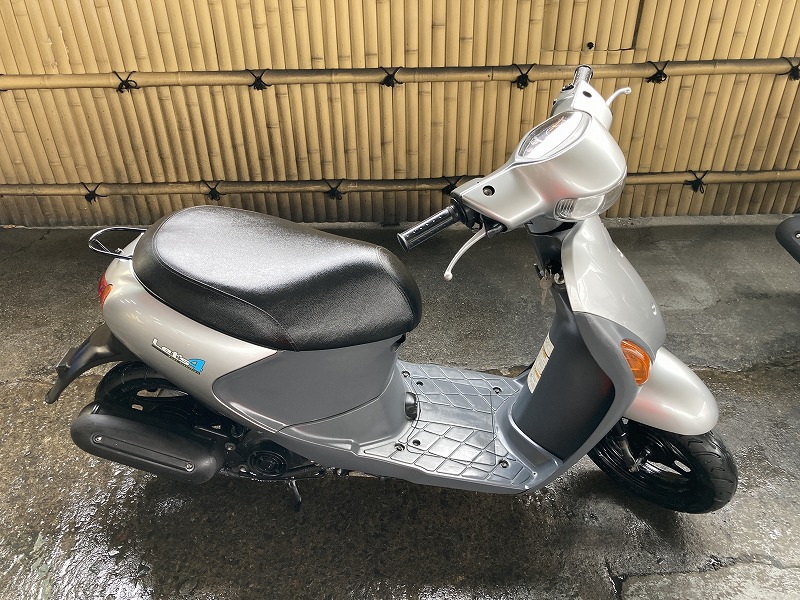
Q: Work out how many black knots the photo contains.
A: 11